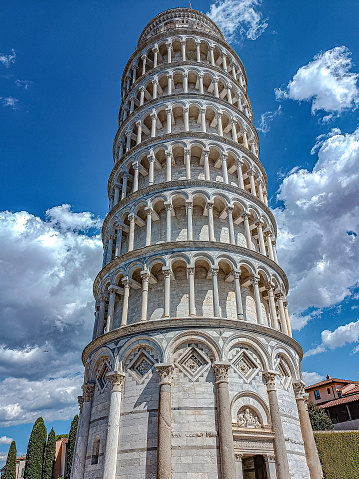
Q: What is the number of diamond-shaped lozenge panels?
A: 5